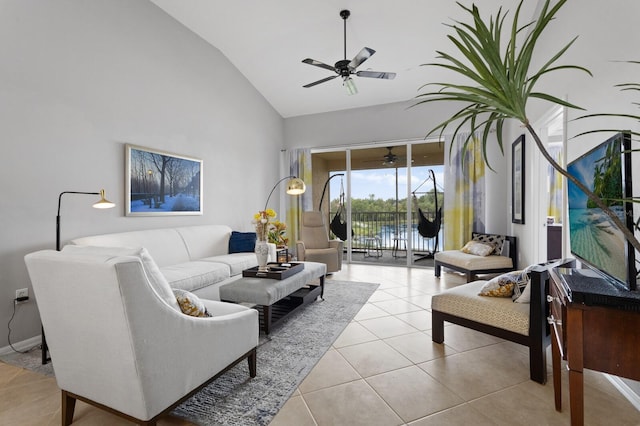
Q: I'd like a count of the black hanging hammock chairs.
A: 2